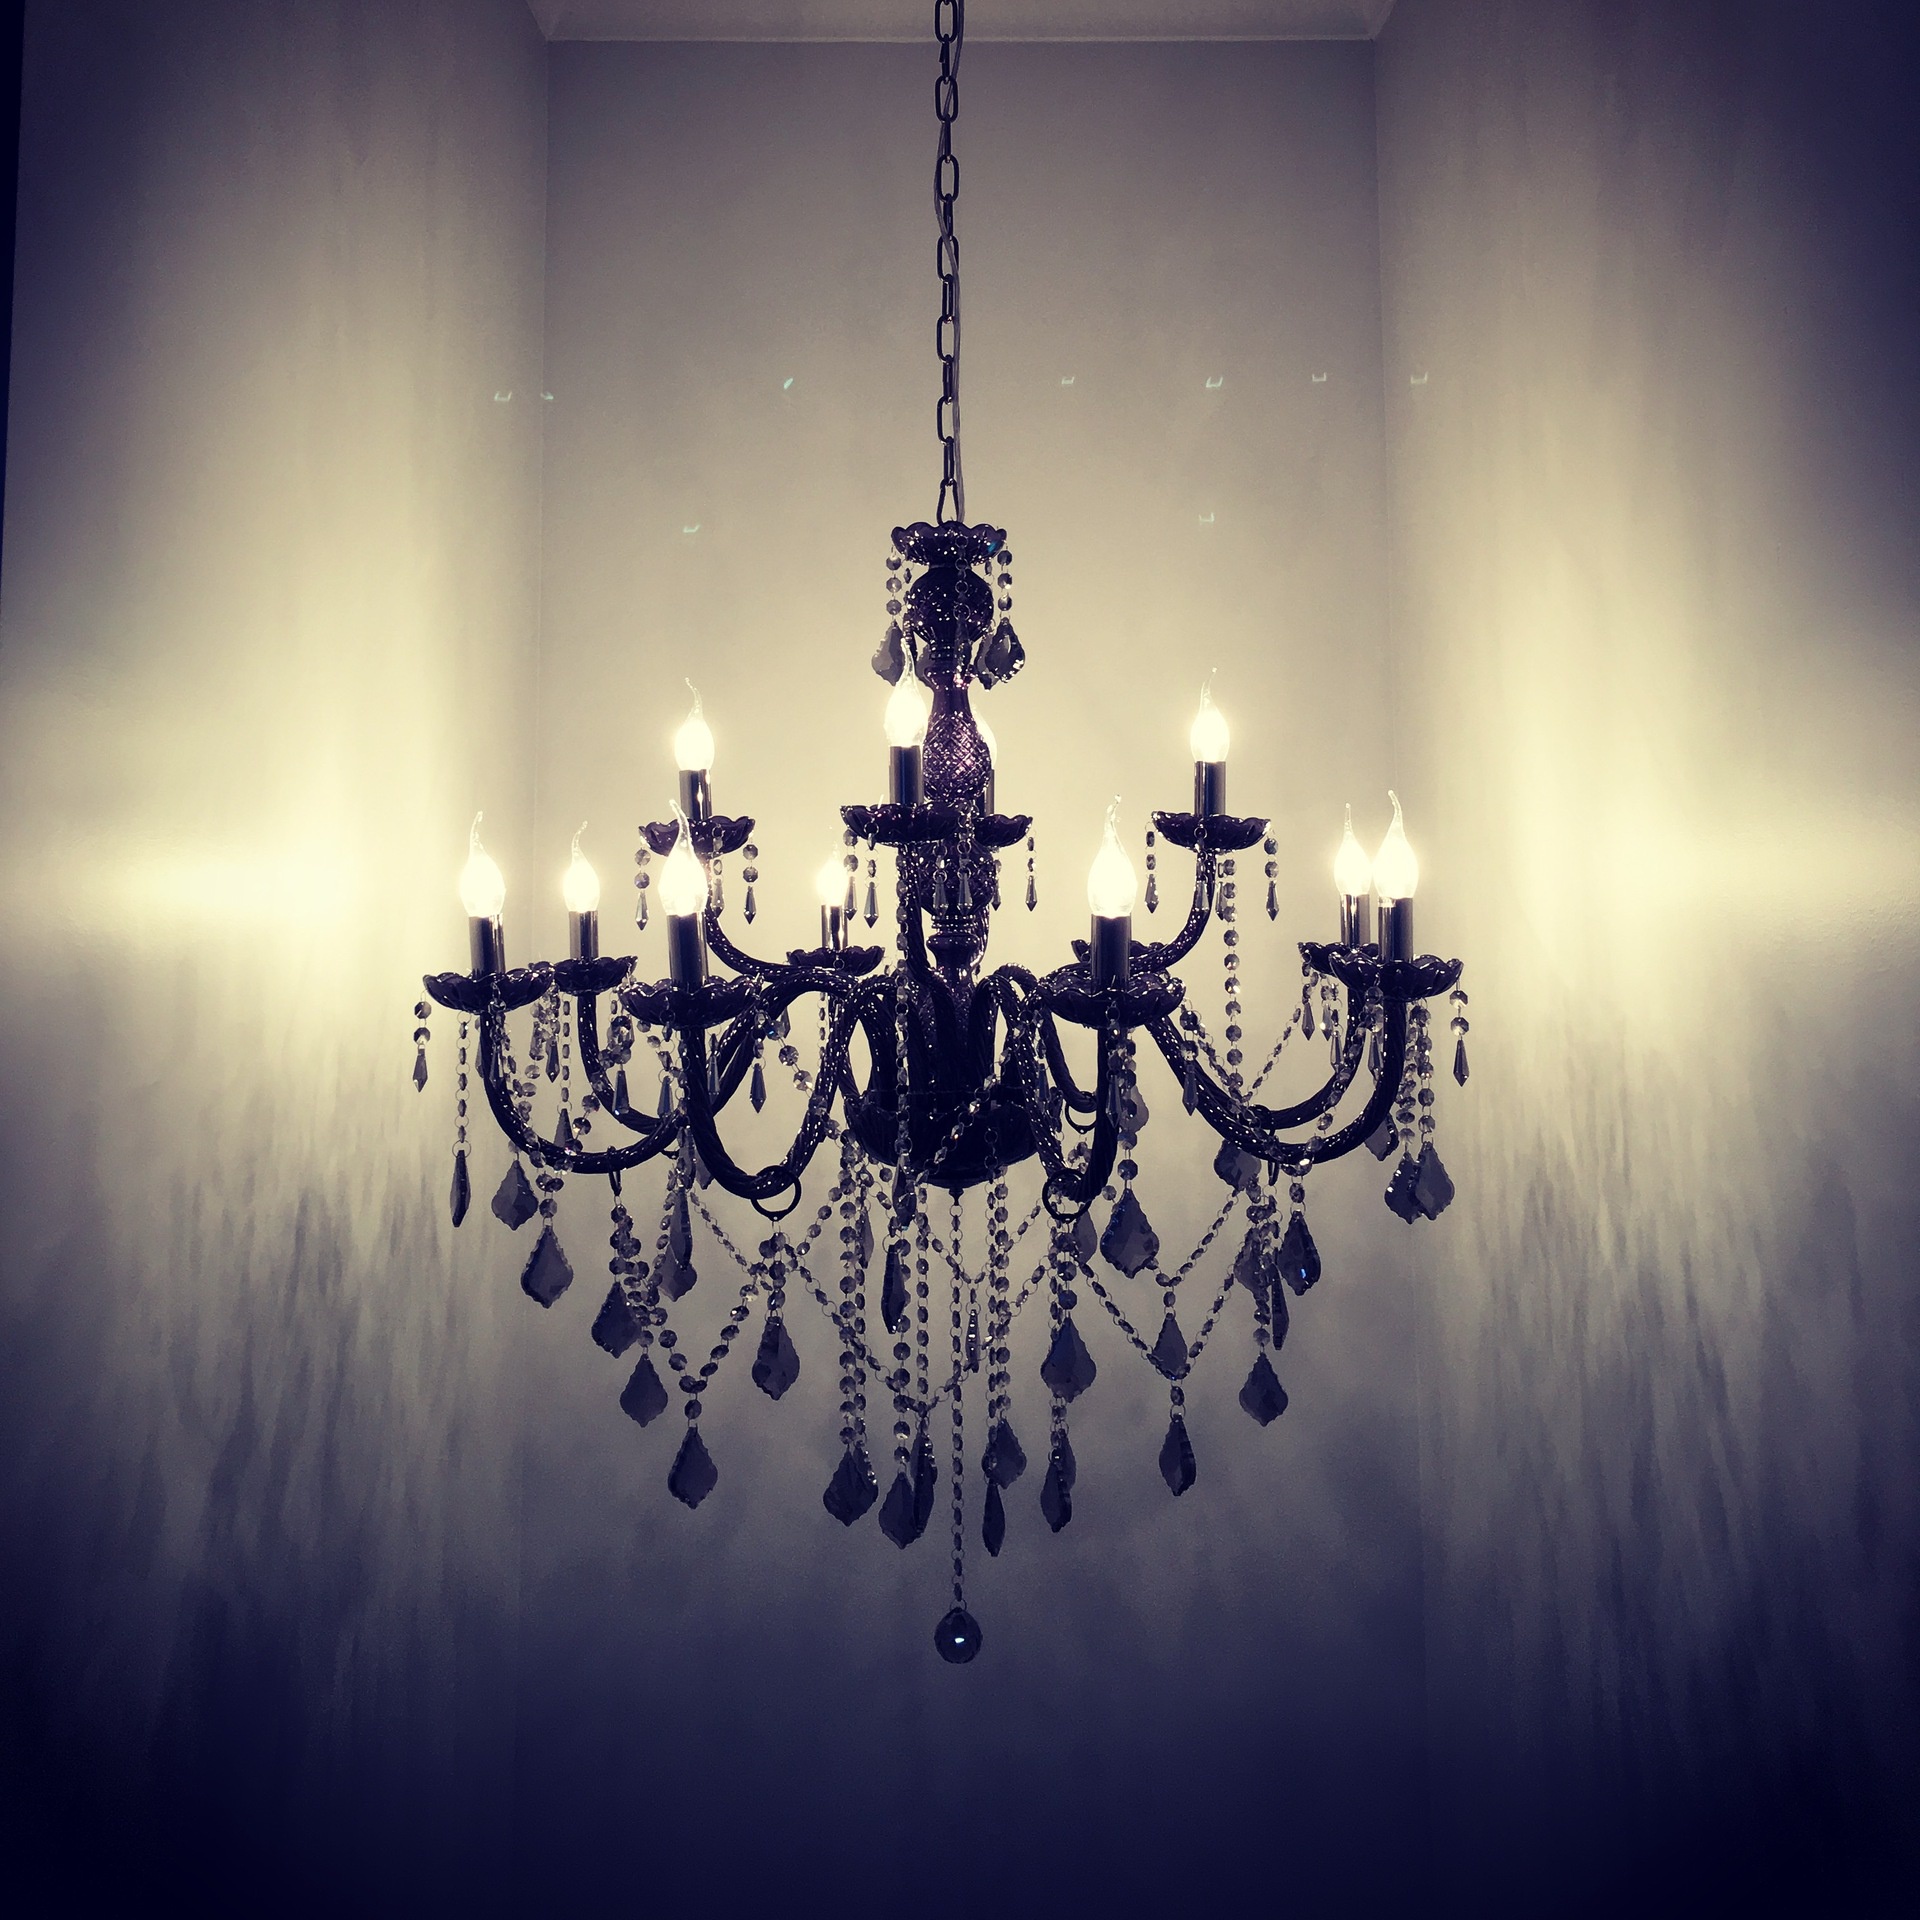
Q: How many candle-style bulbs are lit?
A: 11